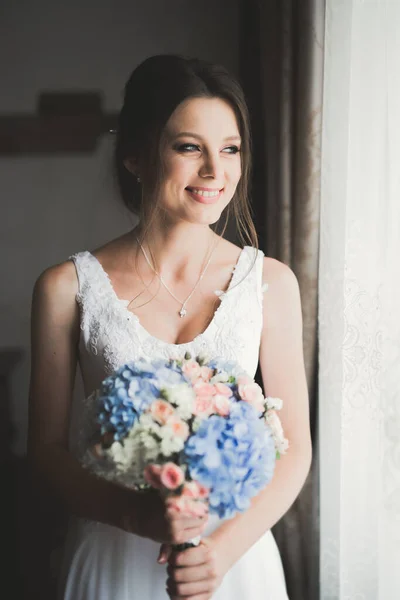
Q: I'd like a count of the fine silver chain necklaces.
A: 1